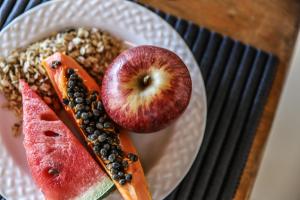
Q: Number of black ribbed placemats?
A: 1